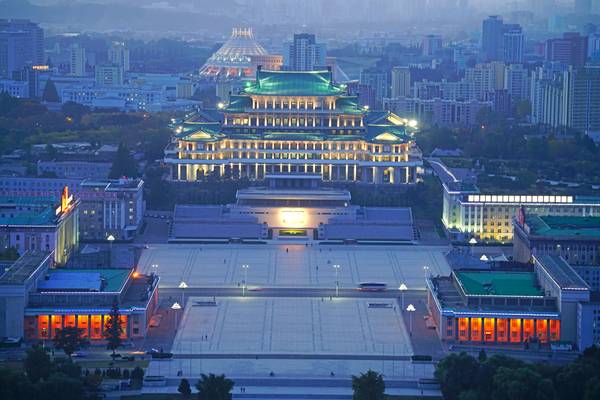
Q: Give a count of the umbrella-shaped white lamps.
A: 7